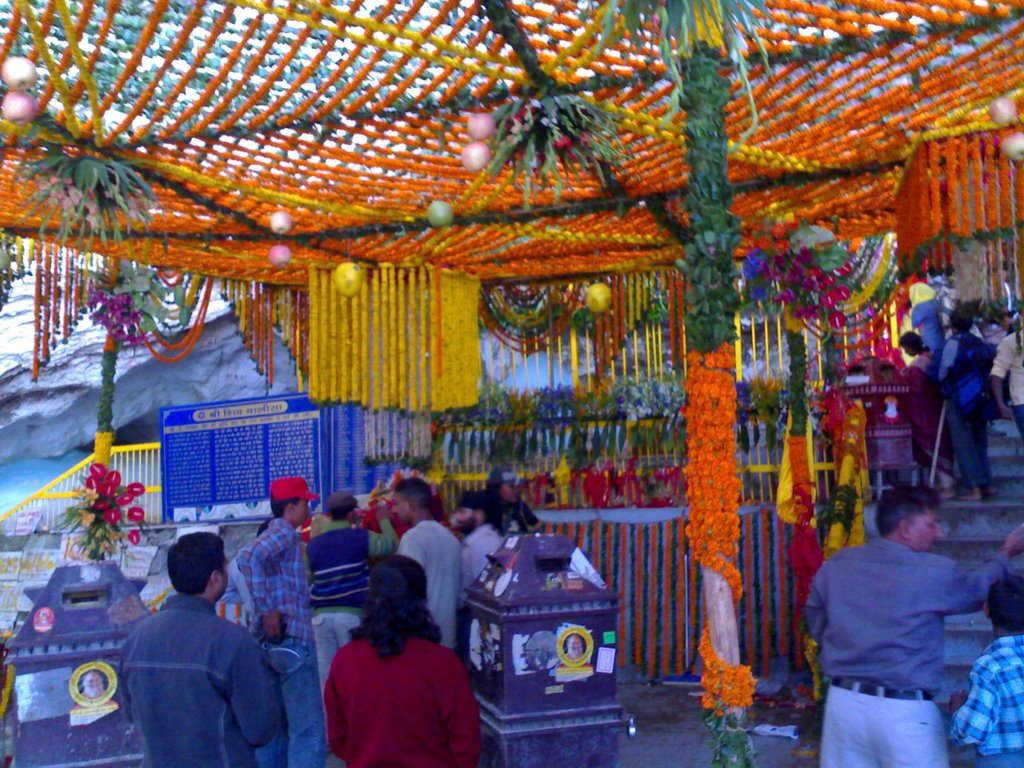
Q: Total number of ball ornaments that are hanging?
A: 11